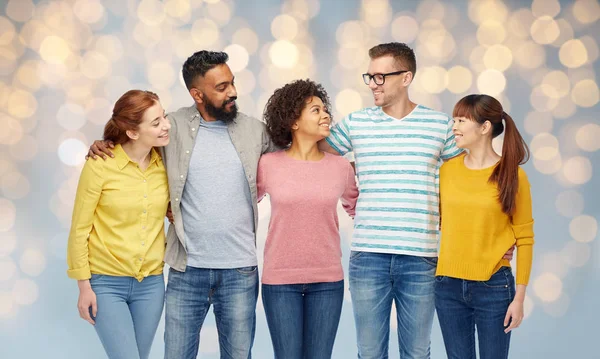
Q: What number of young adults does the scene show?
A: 5